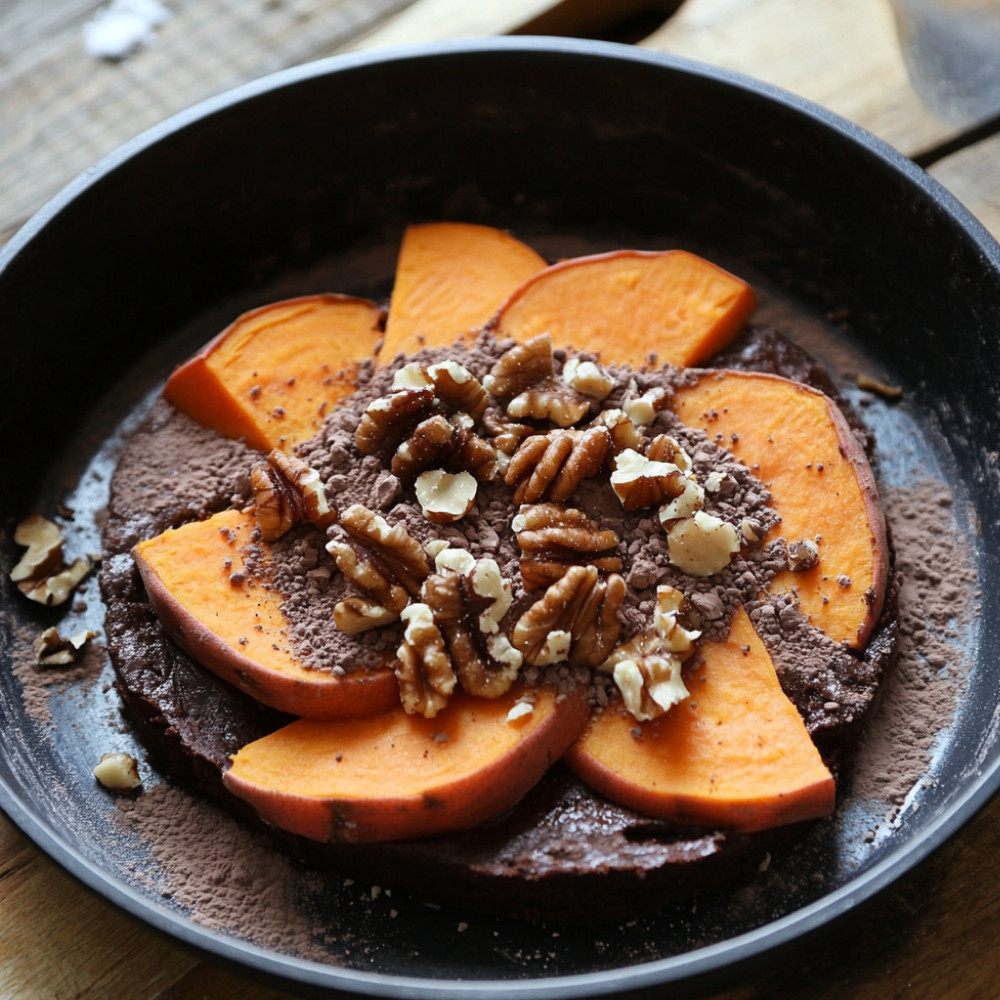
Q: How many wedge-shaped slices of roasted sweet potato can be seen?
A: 7